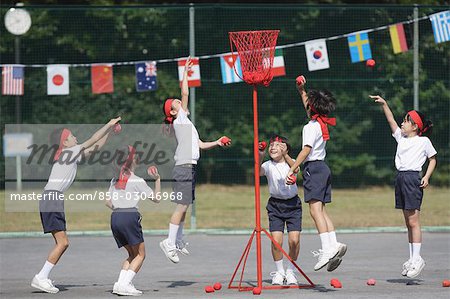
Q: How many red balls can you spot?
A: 13